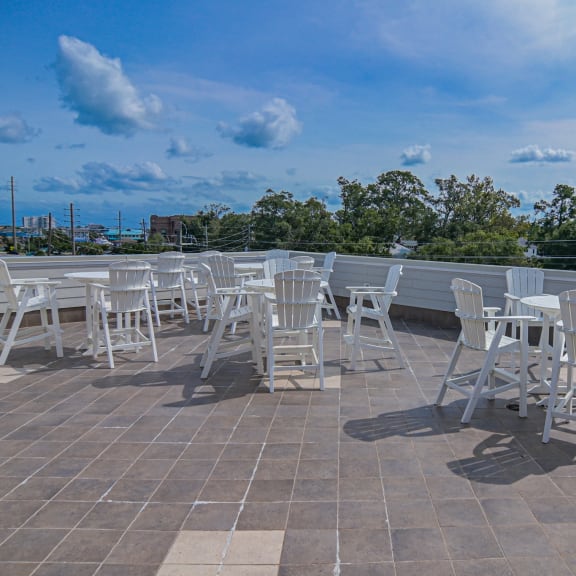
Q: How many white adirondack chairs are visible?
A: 15